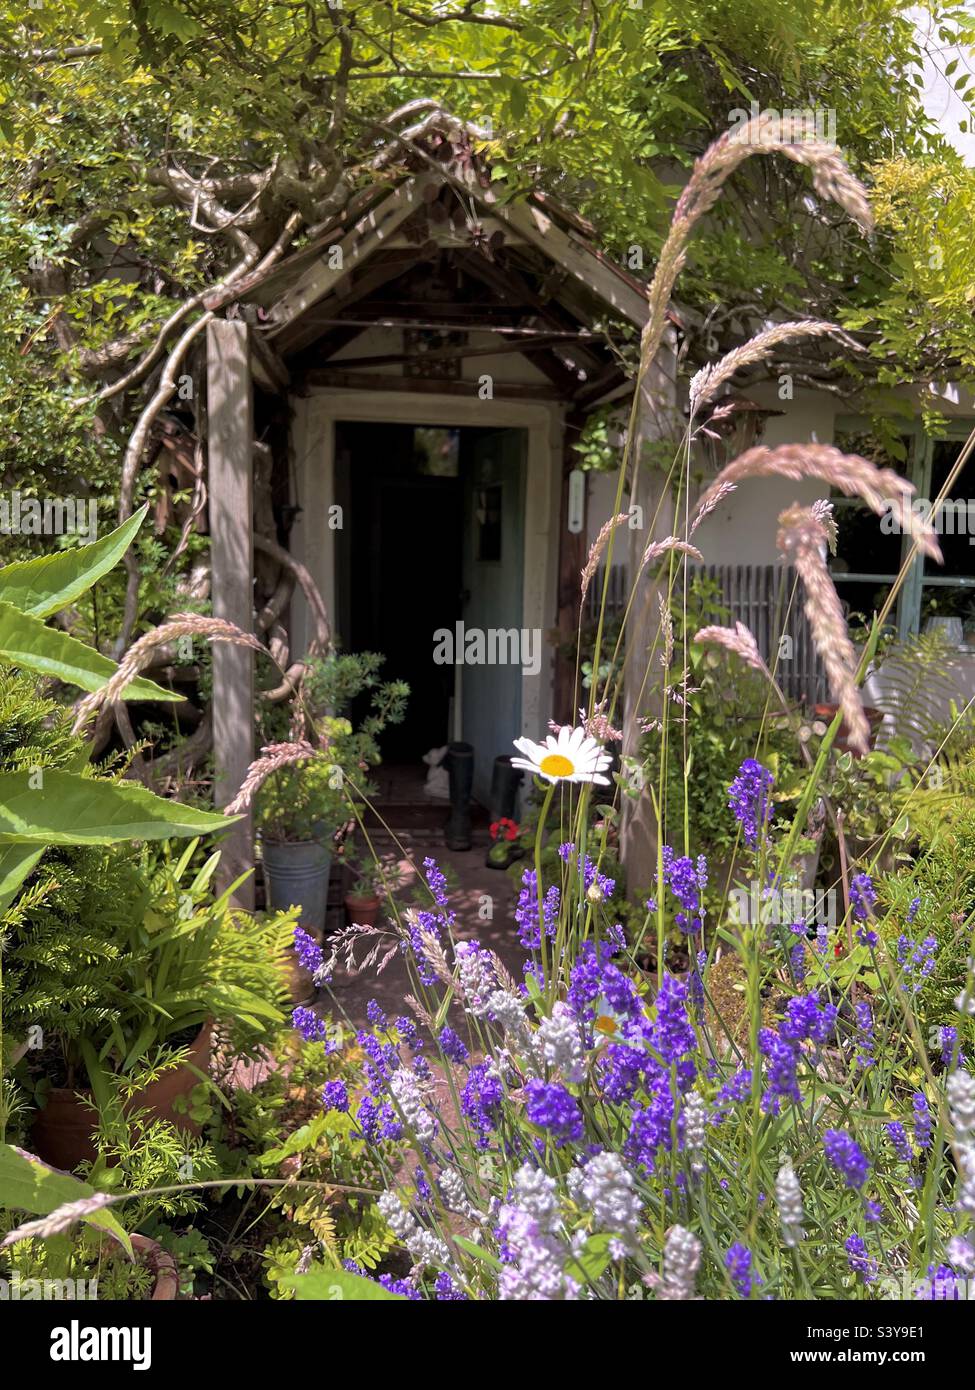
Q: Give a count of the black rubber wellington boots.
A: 2